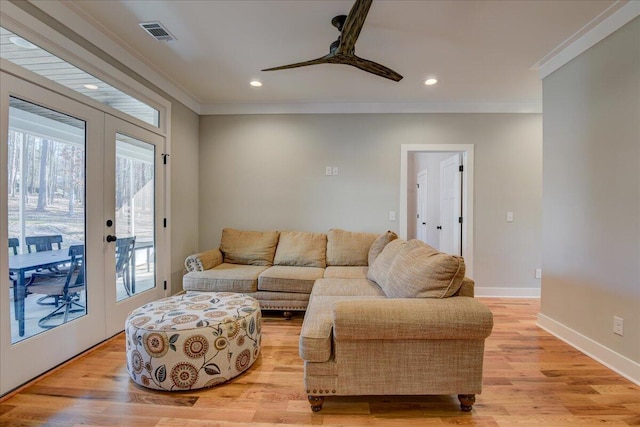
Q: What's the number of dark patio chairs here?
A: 4